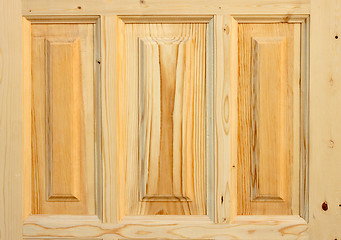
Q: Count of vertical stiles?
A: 4